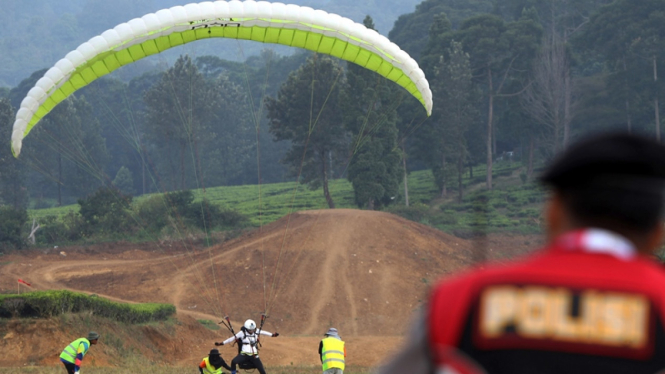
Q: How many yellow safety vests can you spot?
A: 3